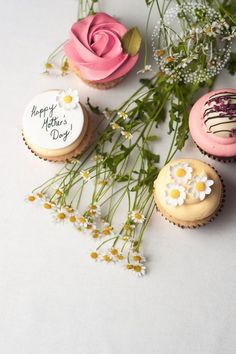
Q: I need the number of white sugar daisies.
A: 4